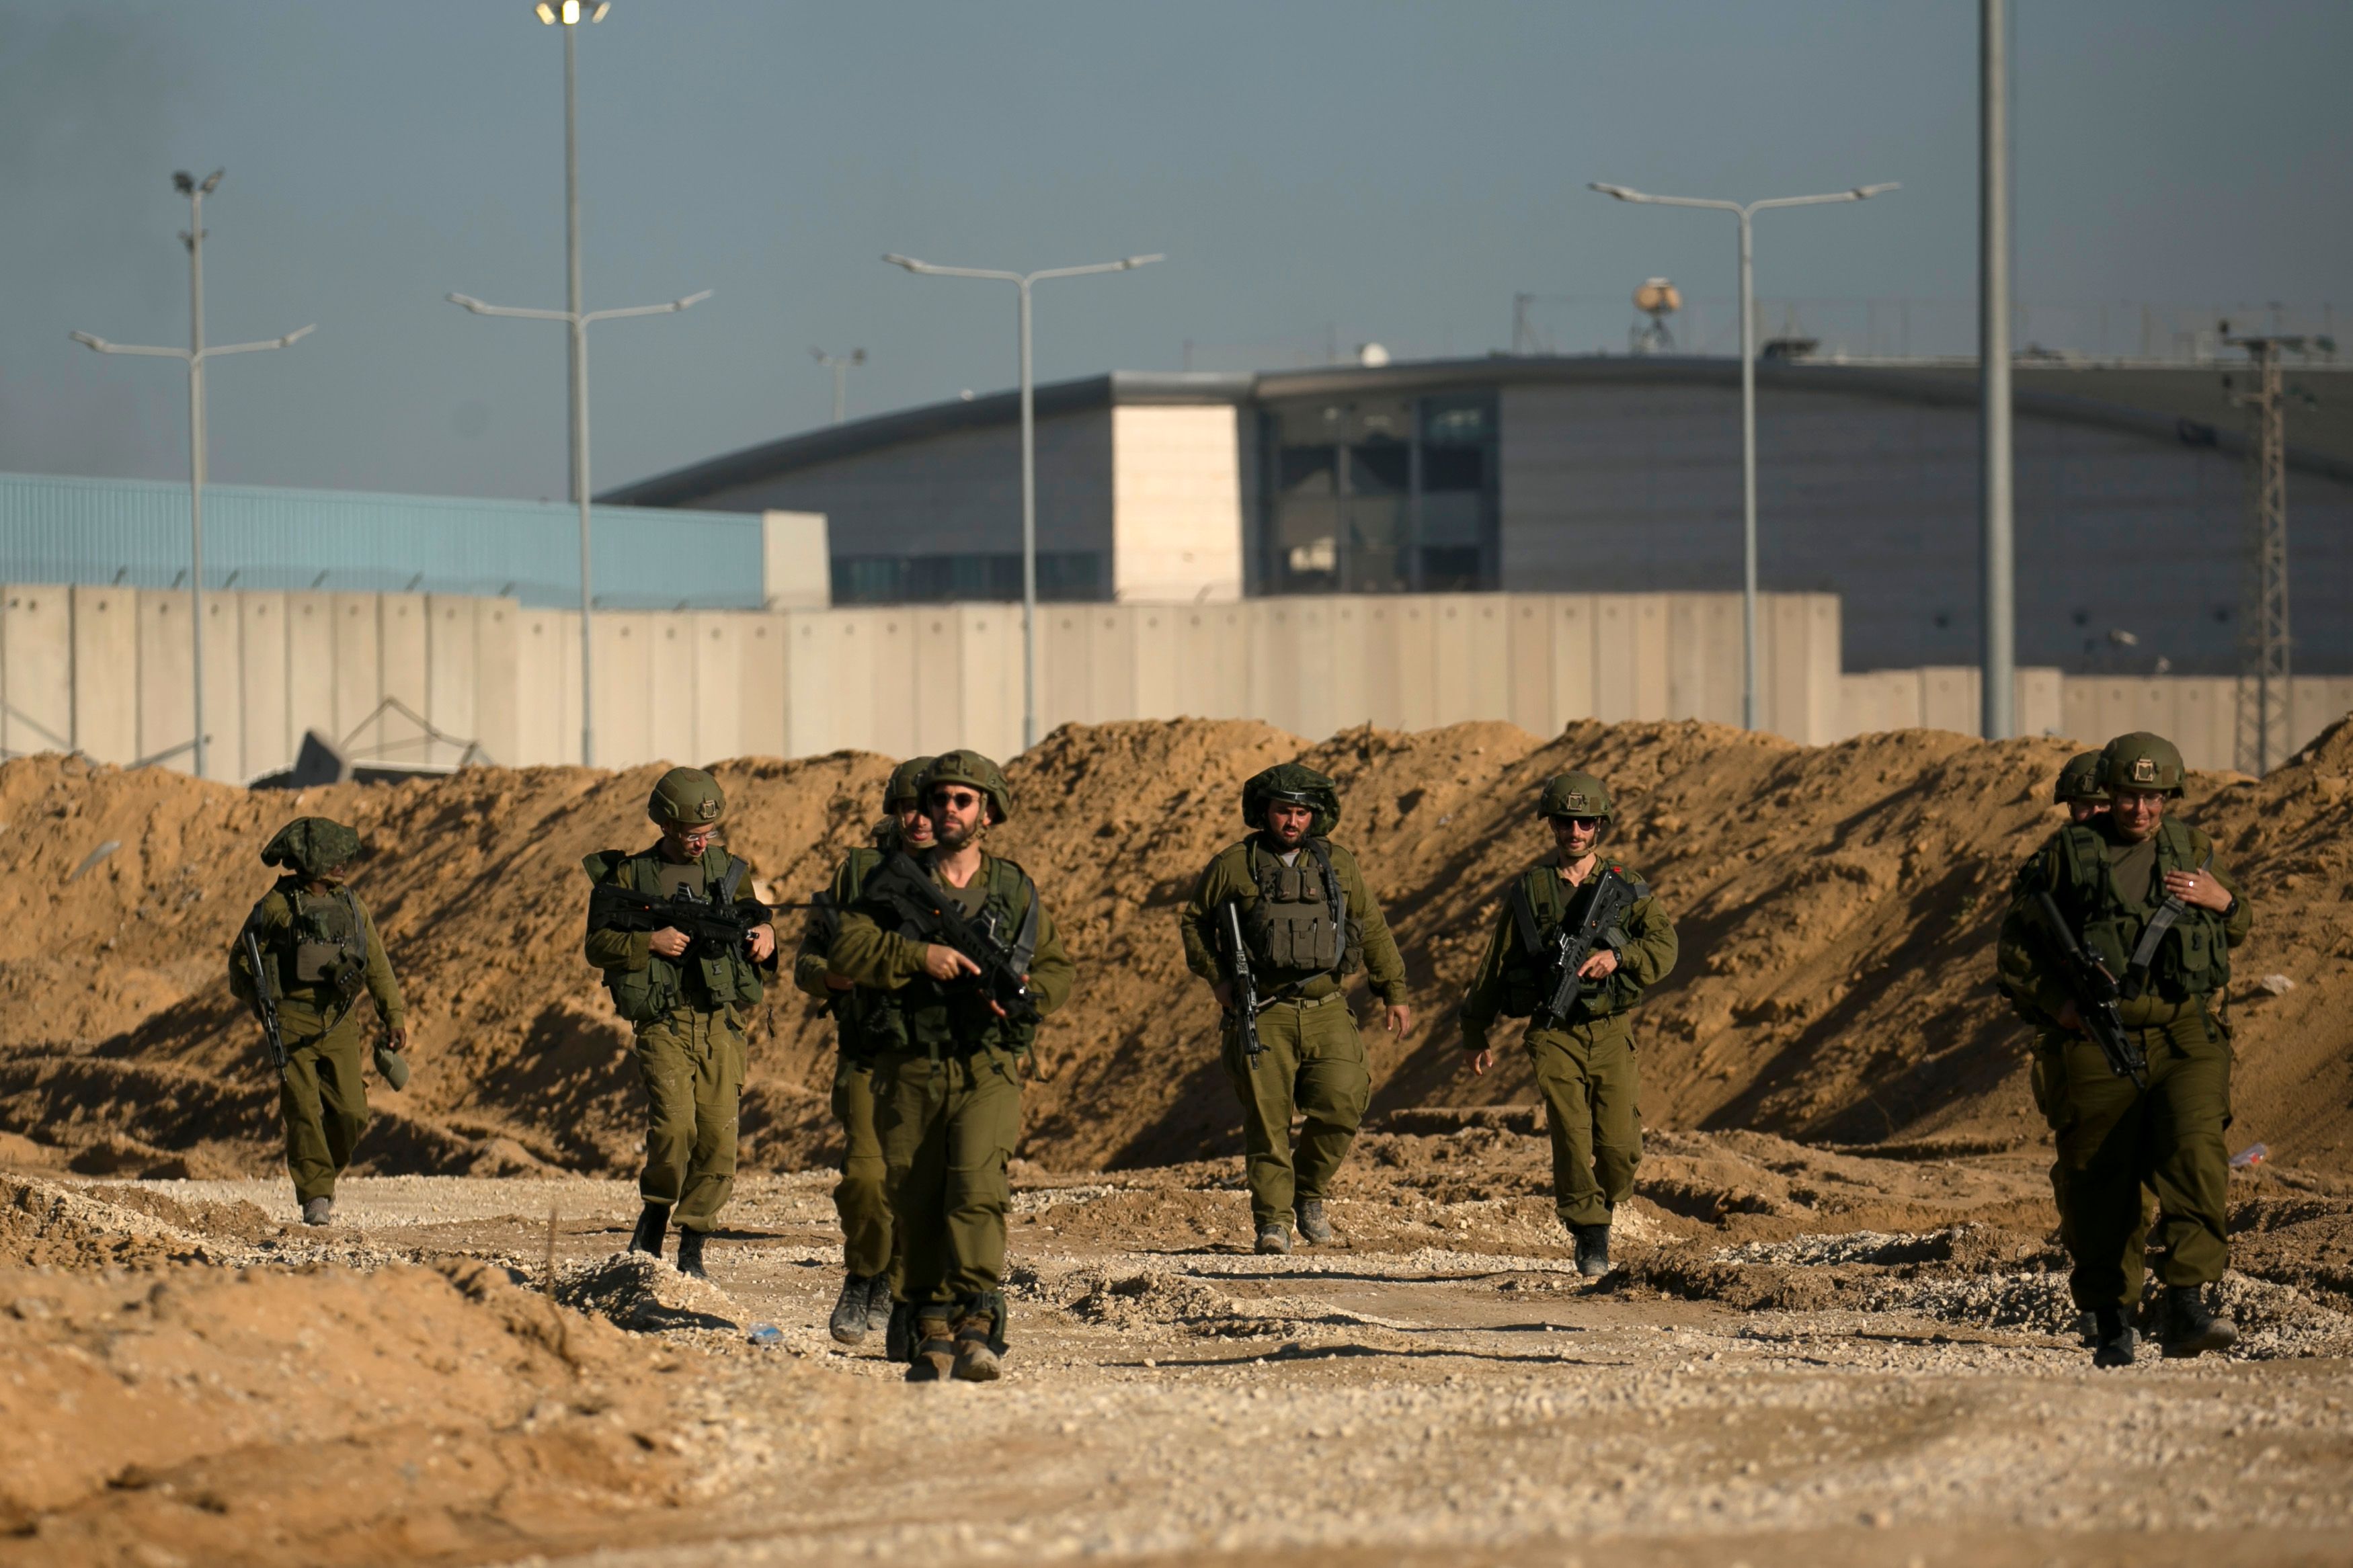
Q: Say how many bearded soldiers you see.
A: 3